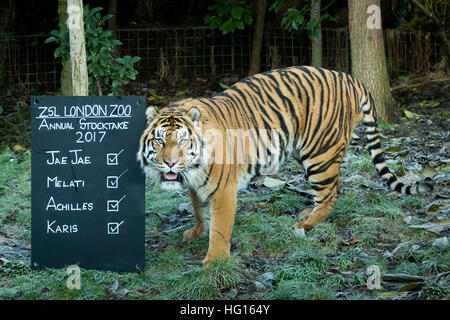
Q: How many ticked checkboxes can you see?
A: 4